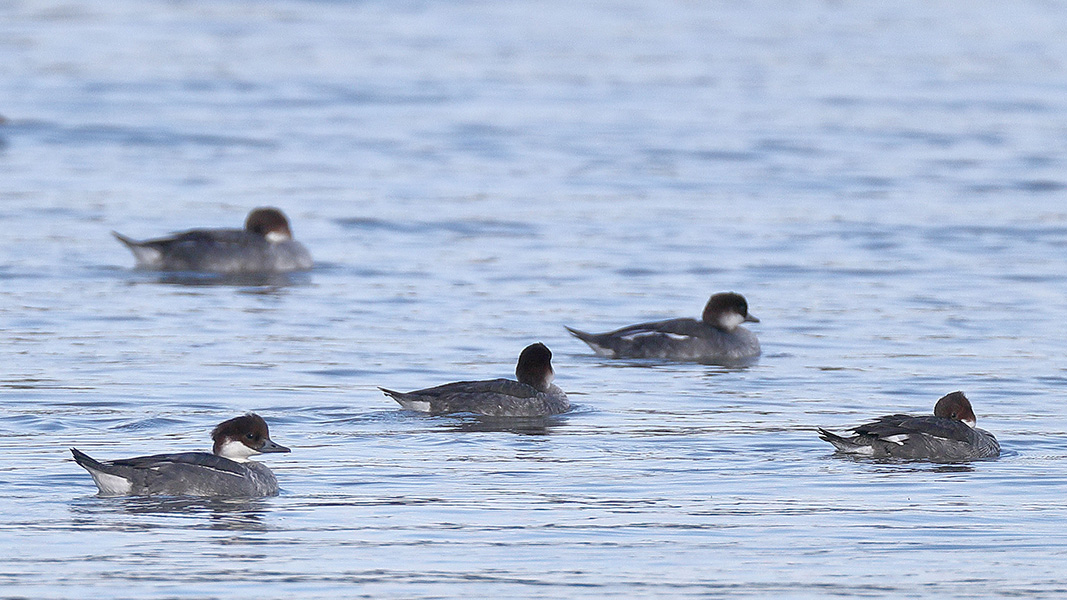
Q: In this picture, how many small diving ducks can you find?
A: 5